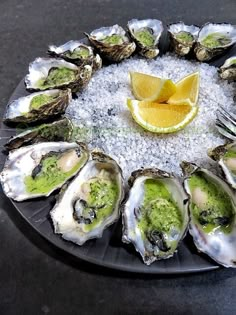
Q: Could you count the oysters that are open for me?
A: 14